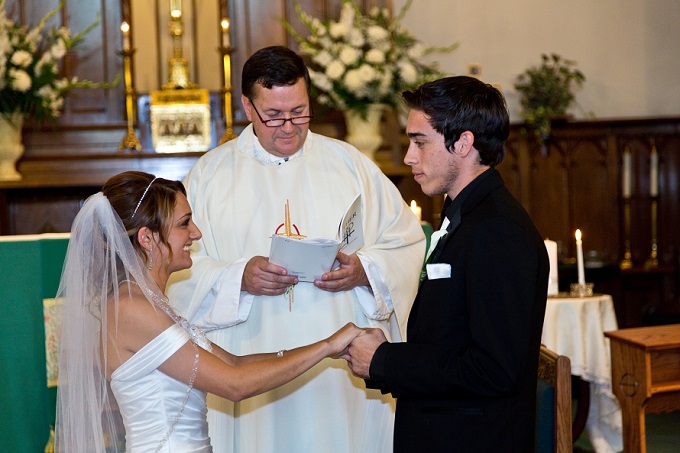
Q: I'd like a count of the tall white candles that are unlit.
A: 2